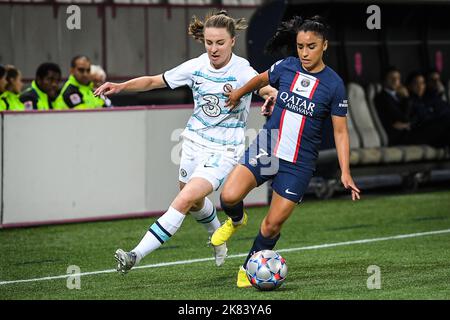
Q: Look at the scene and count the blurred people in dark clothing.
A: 3